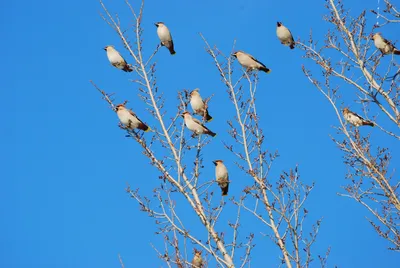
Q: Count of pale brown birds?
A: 11